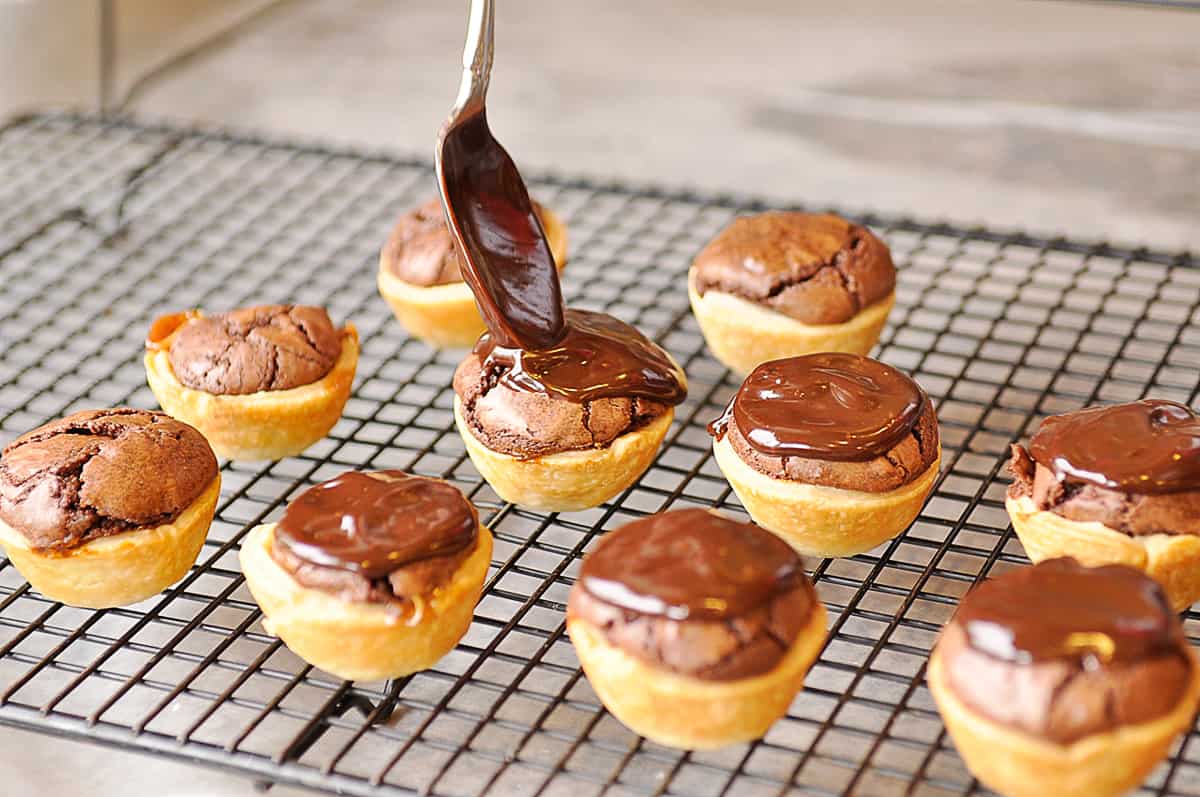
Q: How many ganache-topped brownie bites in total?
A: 6